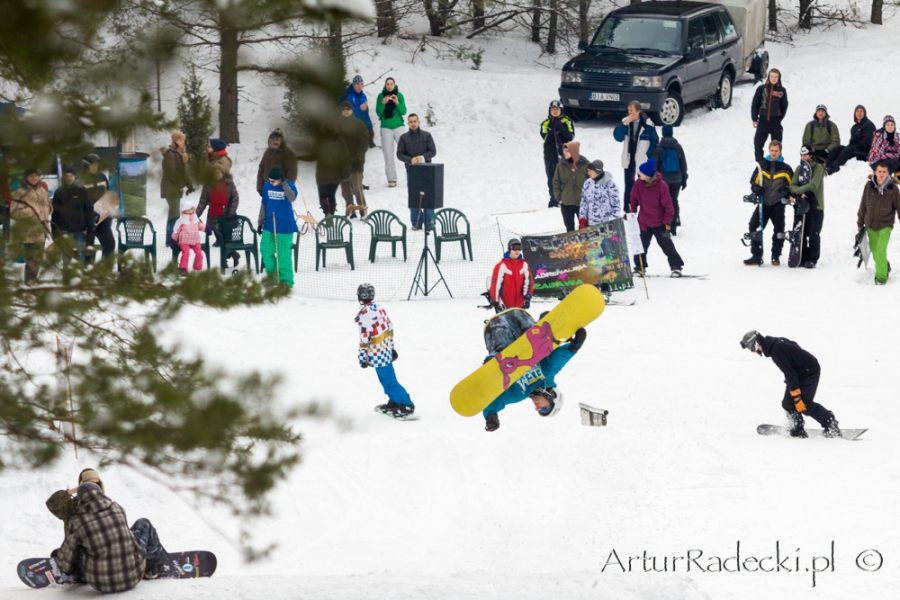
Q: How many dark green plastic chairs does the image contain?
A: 7